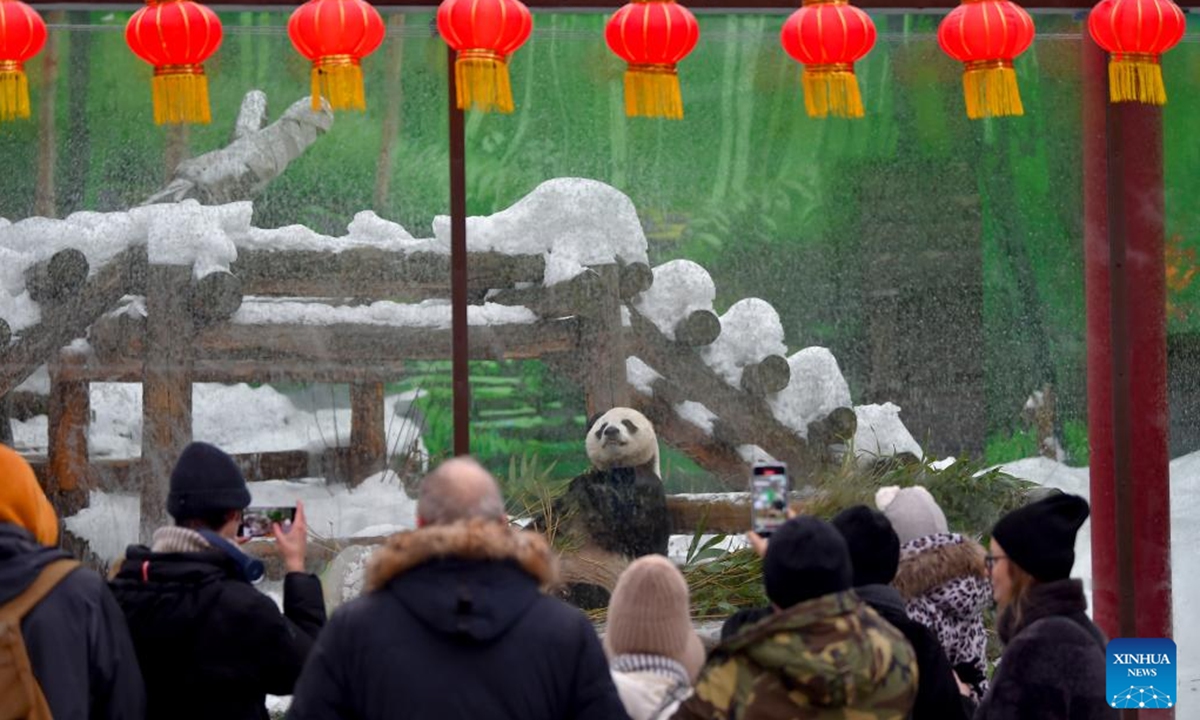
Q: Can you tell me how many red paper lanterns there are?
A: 8